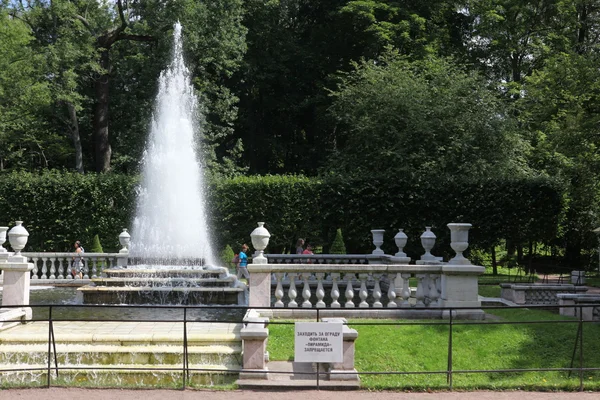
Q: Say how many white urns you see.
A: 8